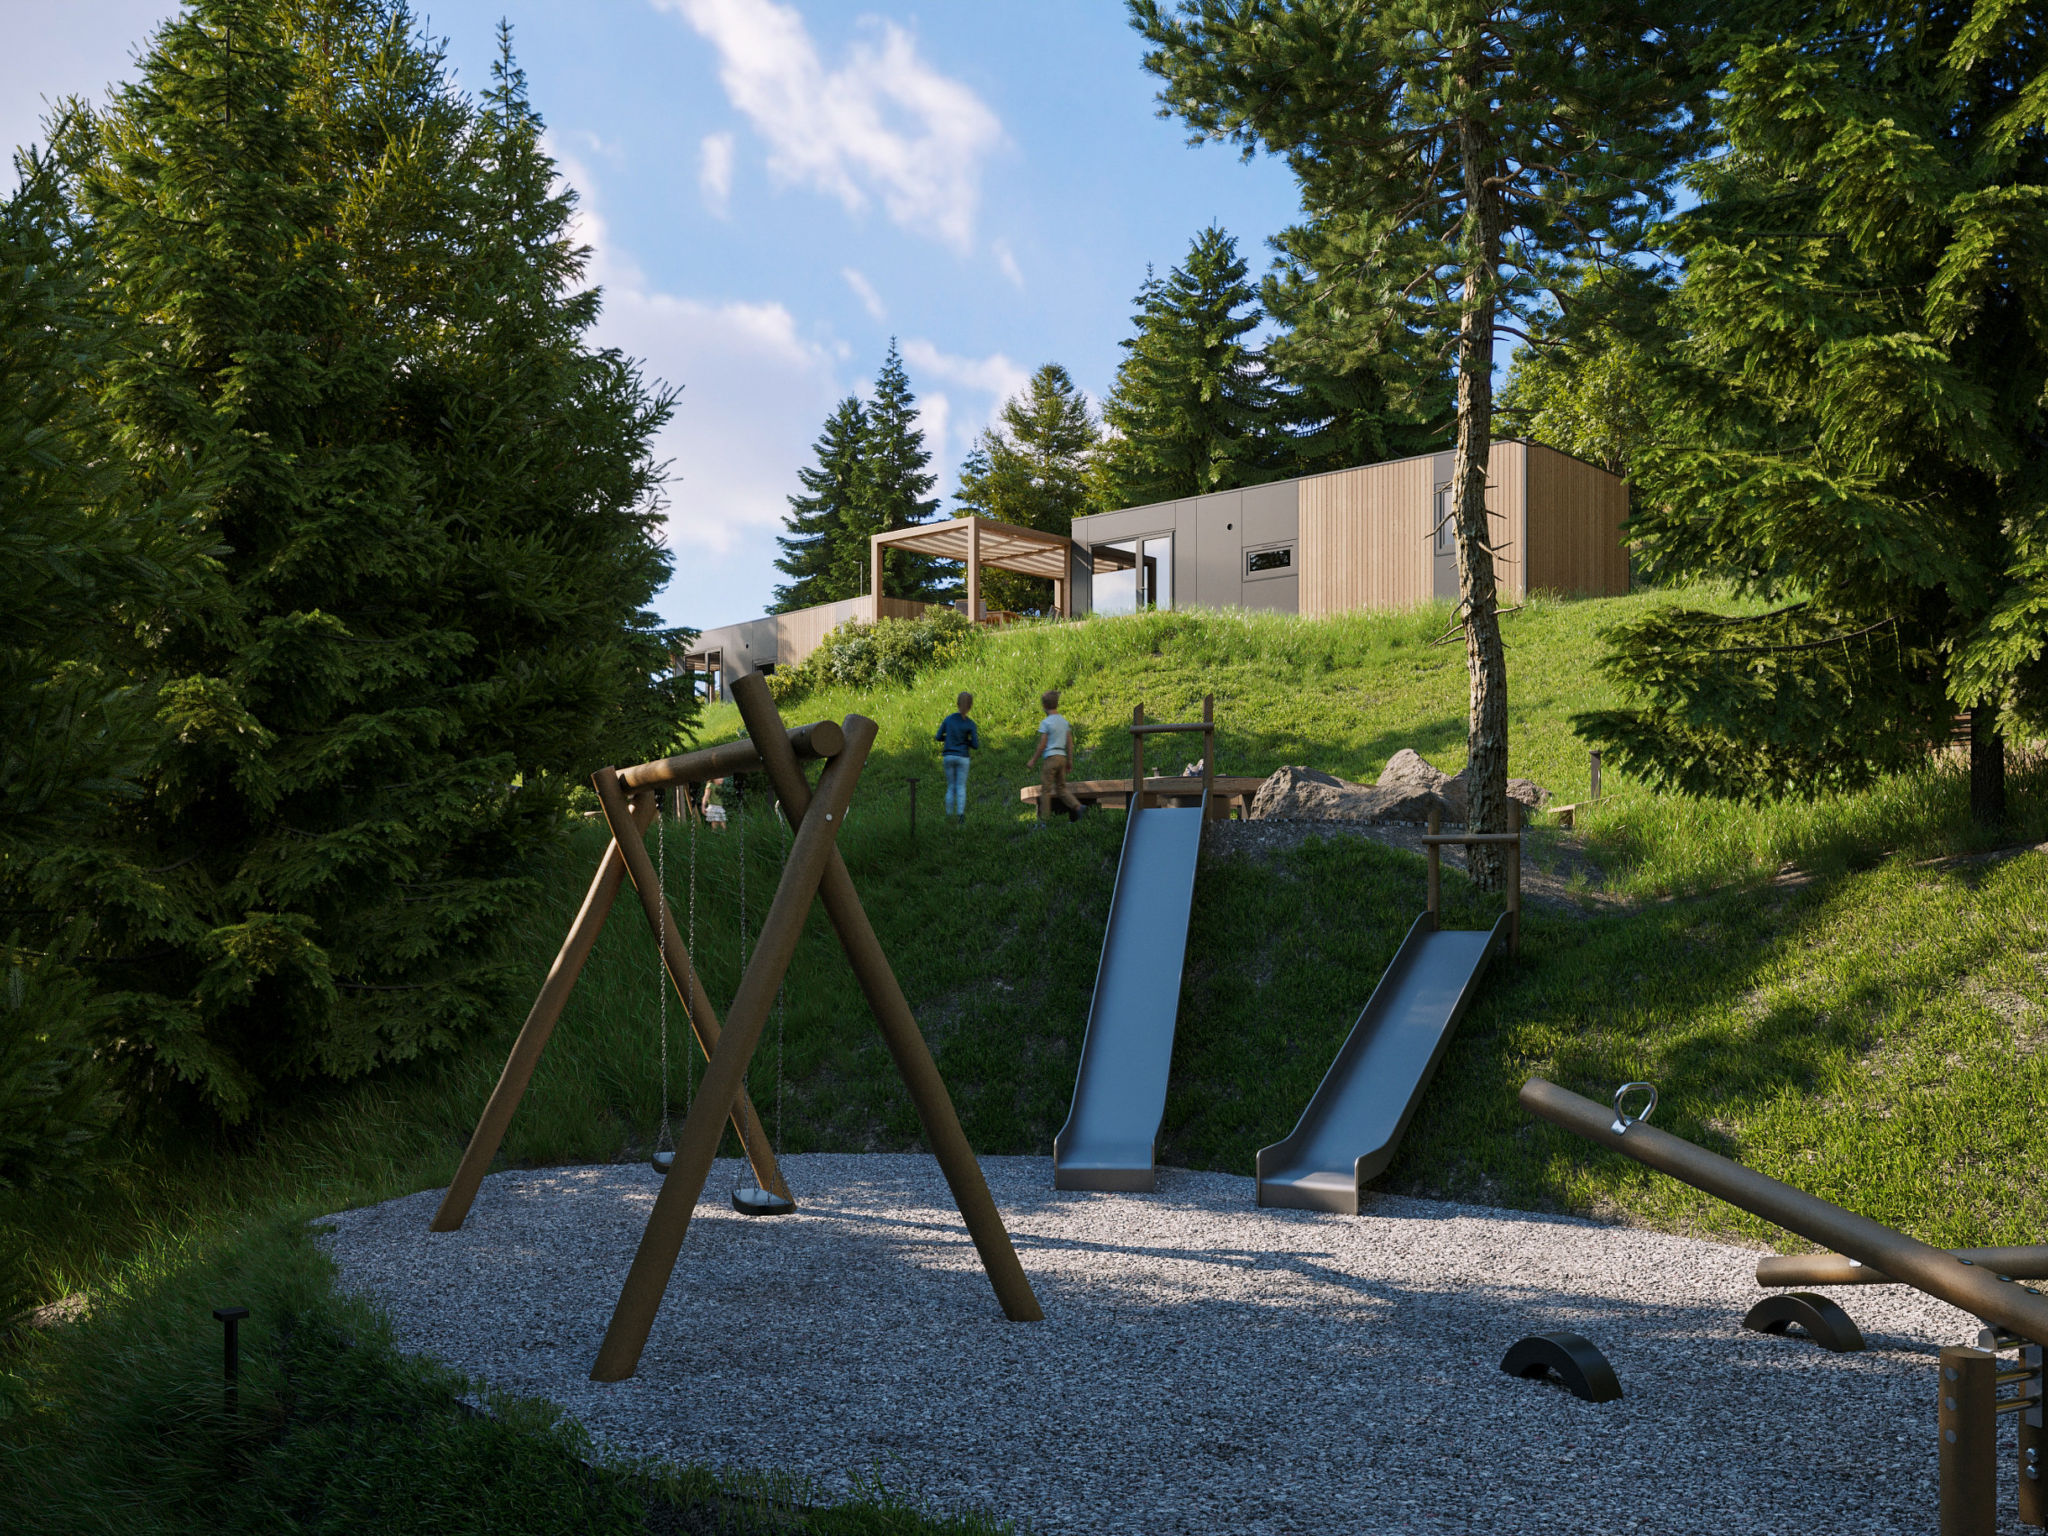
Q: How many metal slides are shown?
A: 2